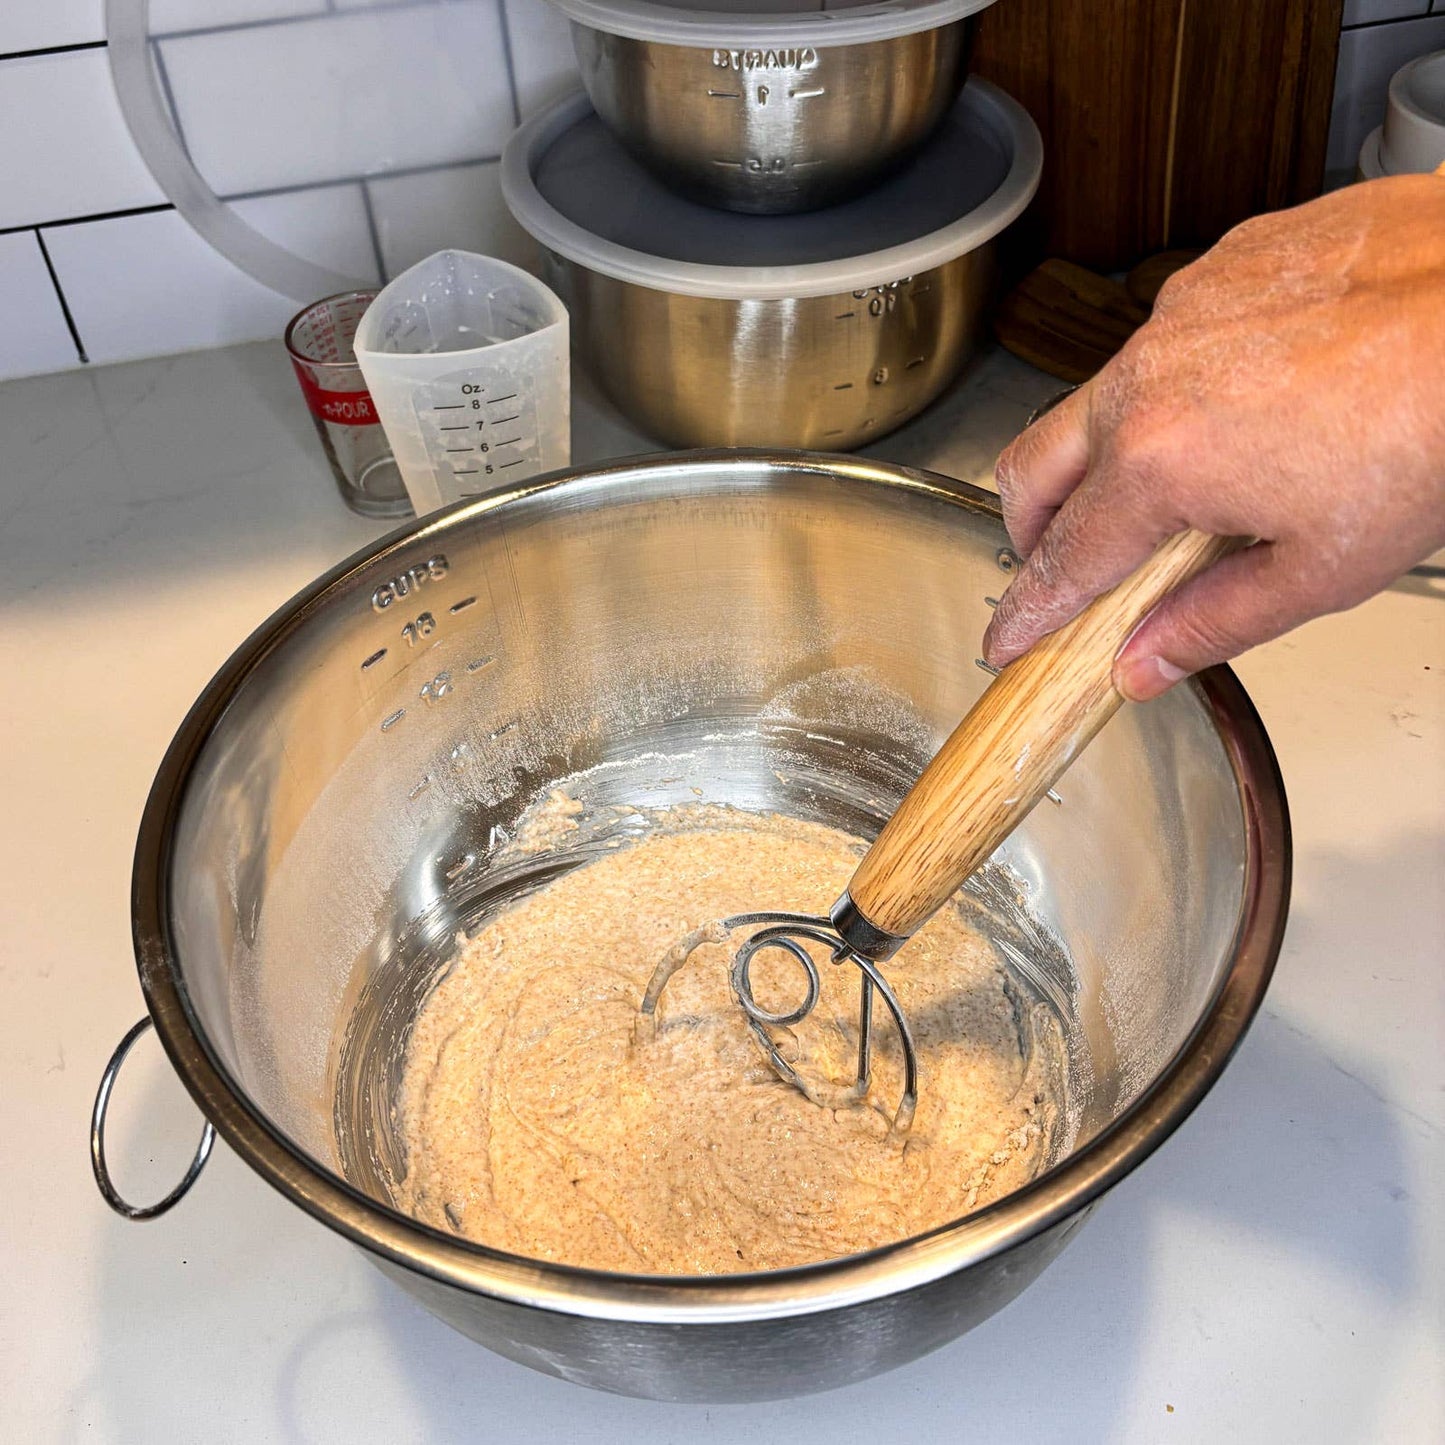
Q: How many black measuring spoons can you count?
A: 0